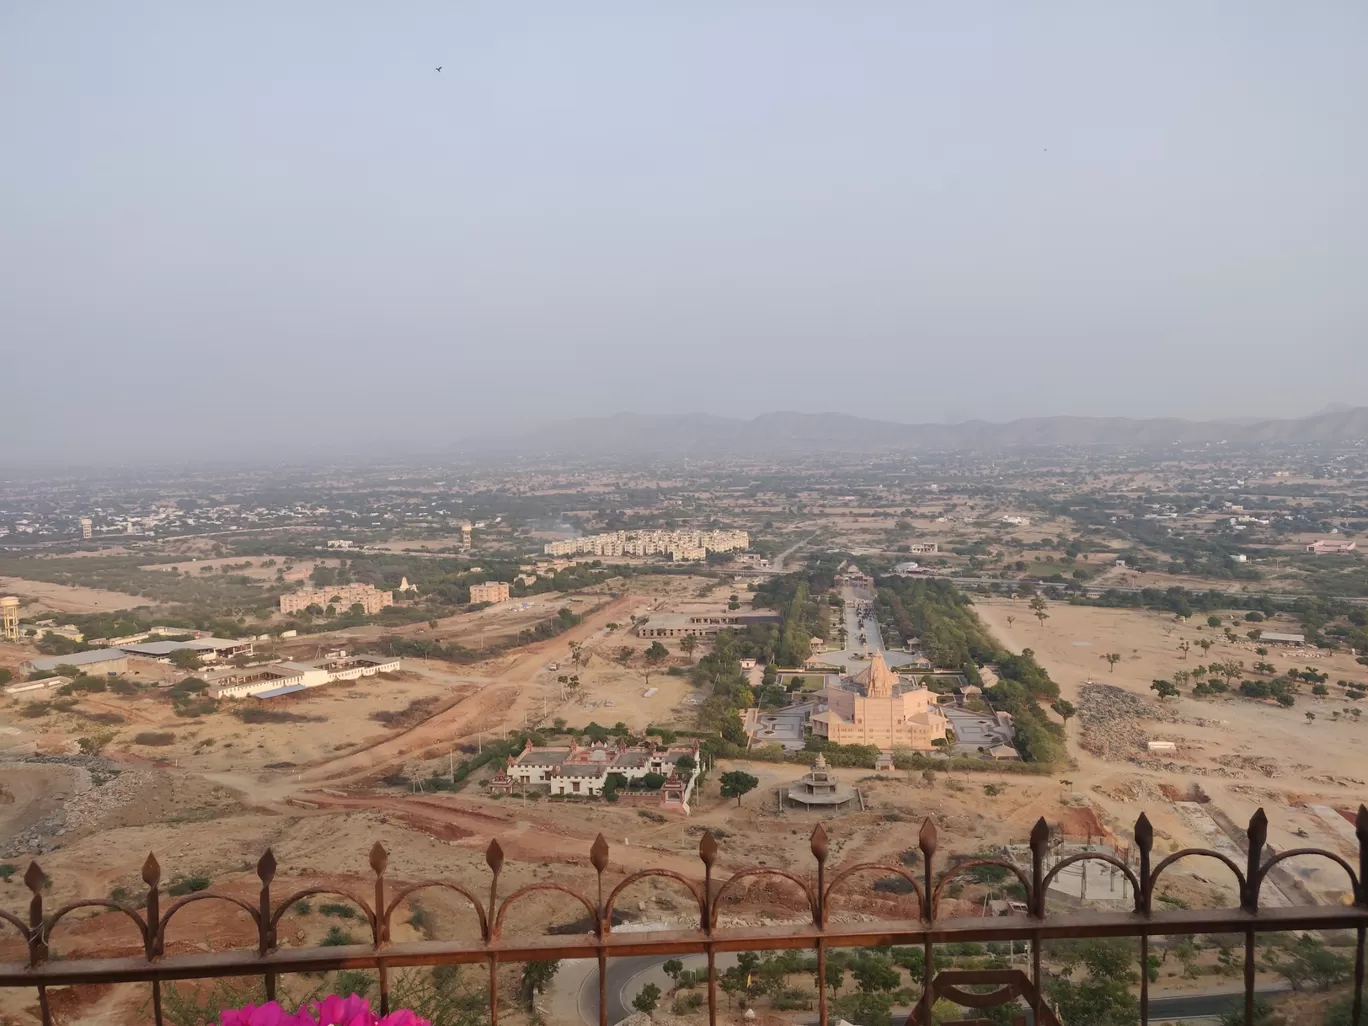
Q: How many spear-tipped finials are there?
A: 13